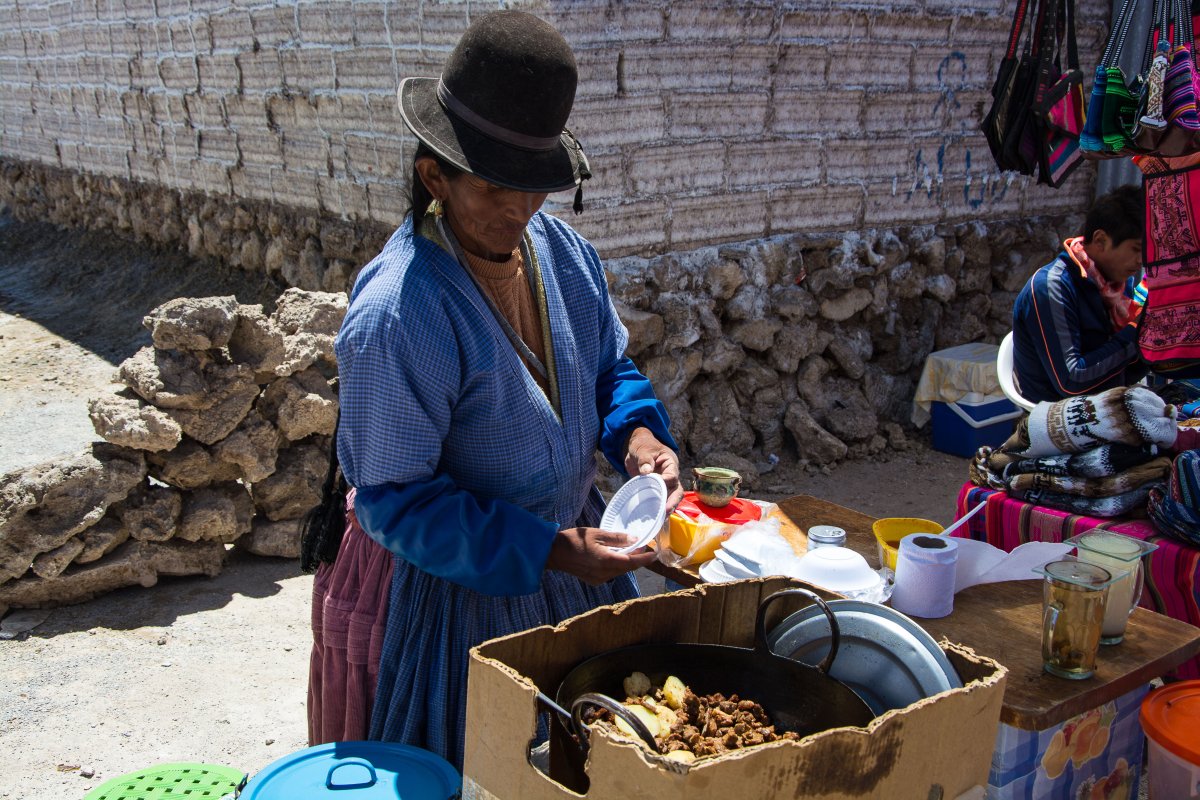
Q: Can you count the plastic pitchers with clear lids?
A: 2